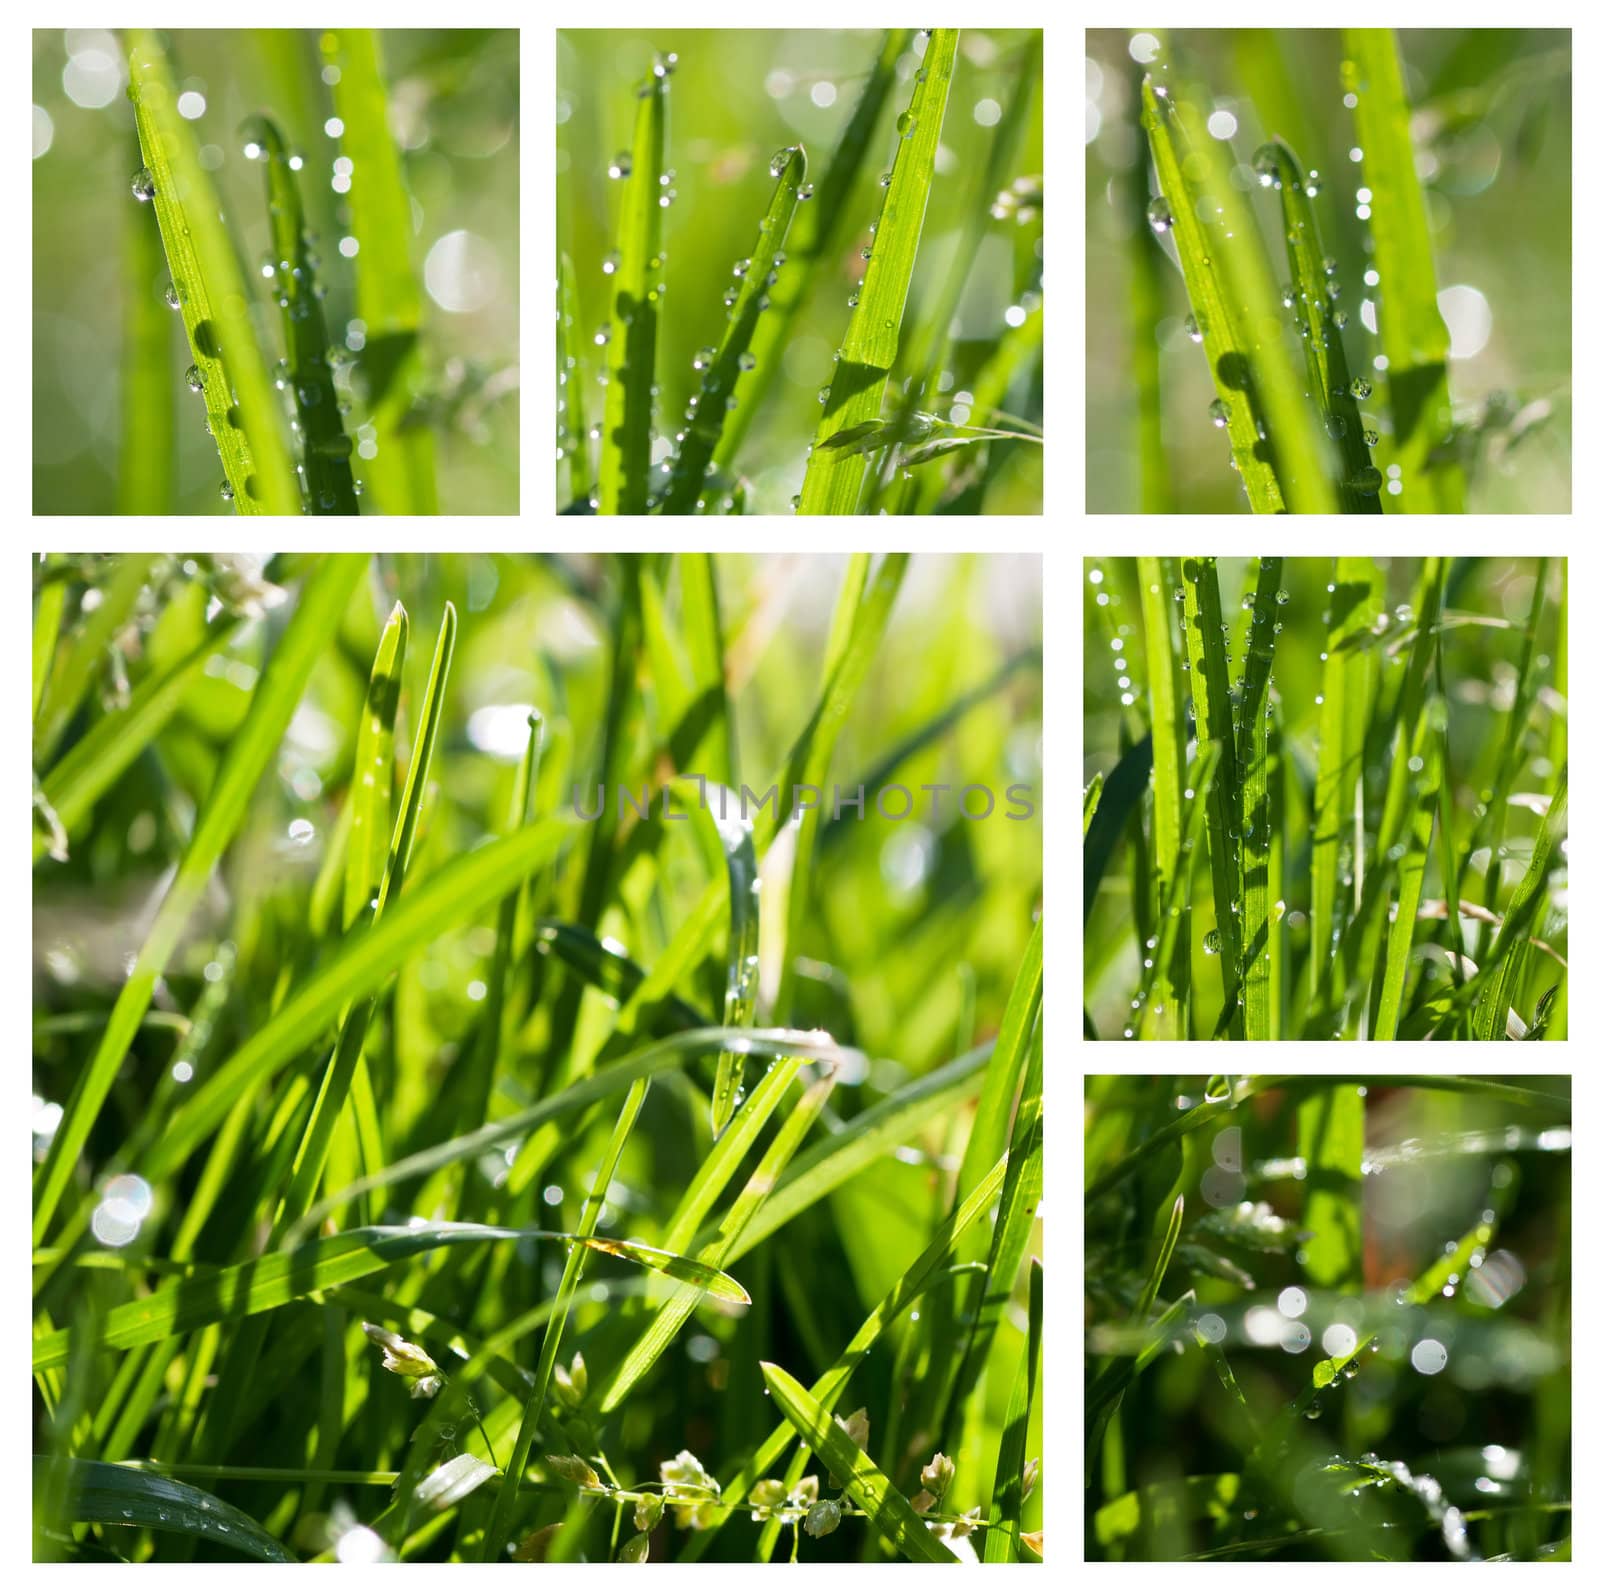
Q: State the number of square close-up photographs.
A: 6